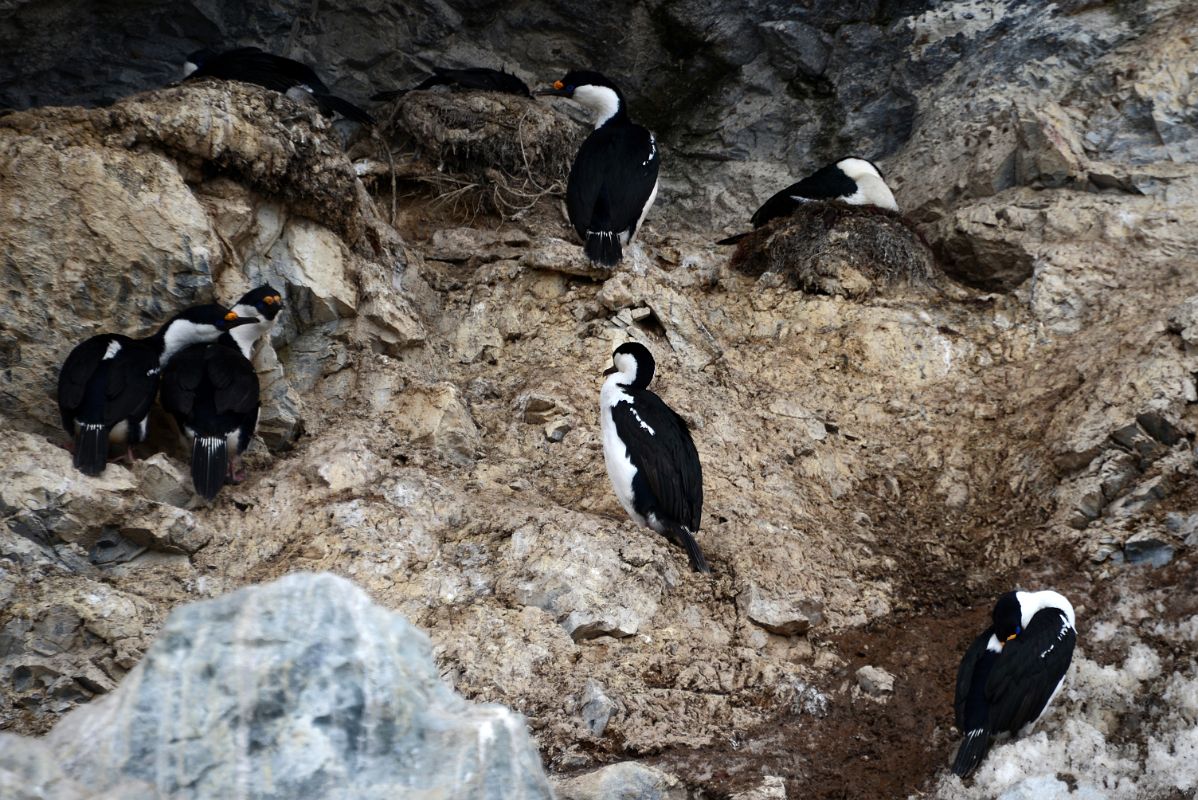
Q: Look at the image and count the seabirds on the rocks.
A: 8